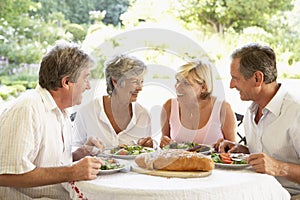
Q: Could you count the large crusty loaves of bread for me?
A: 1